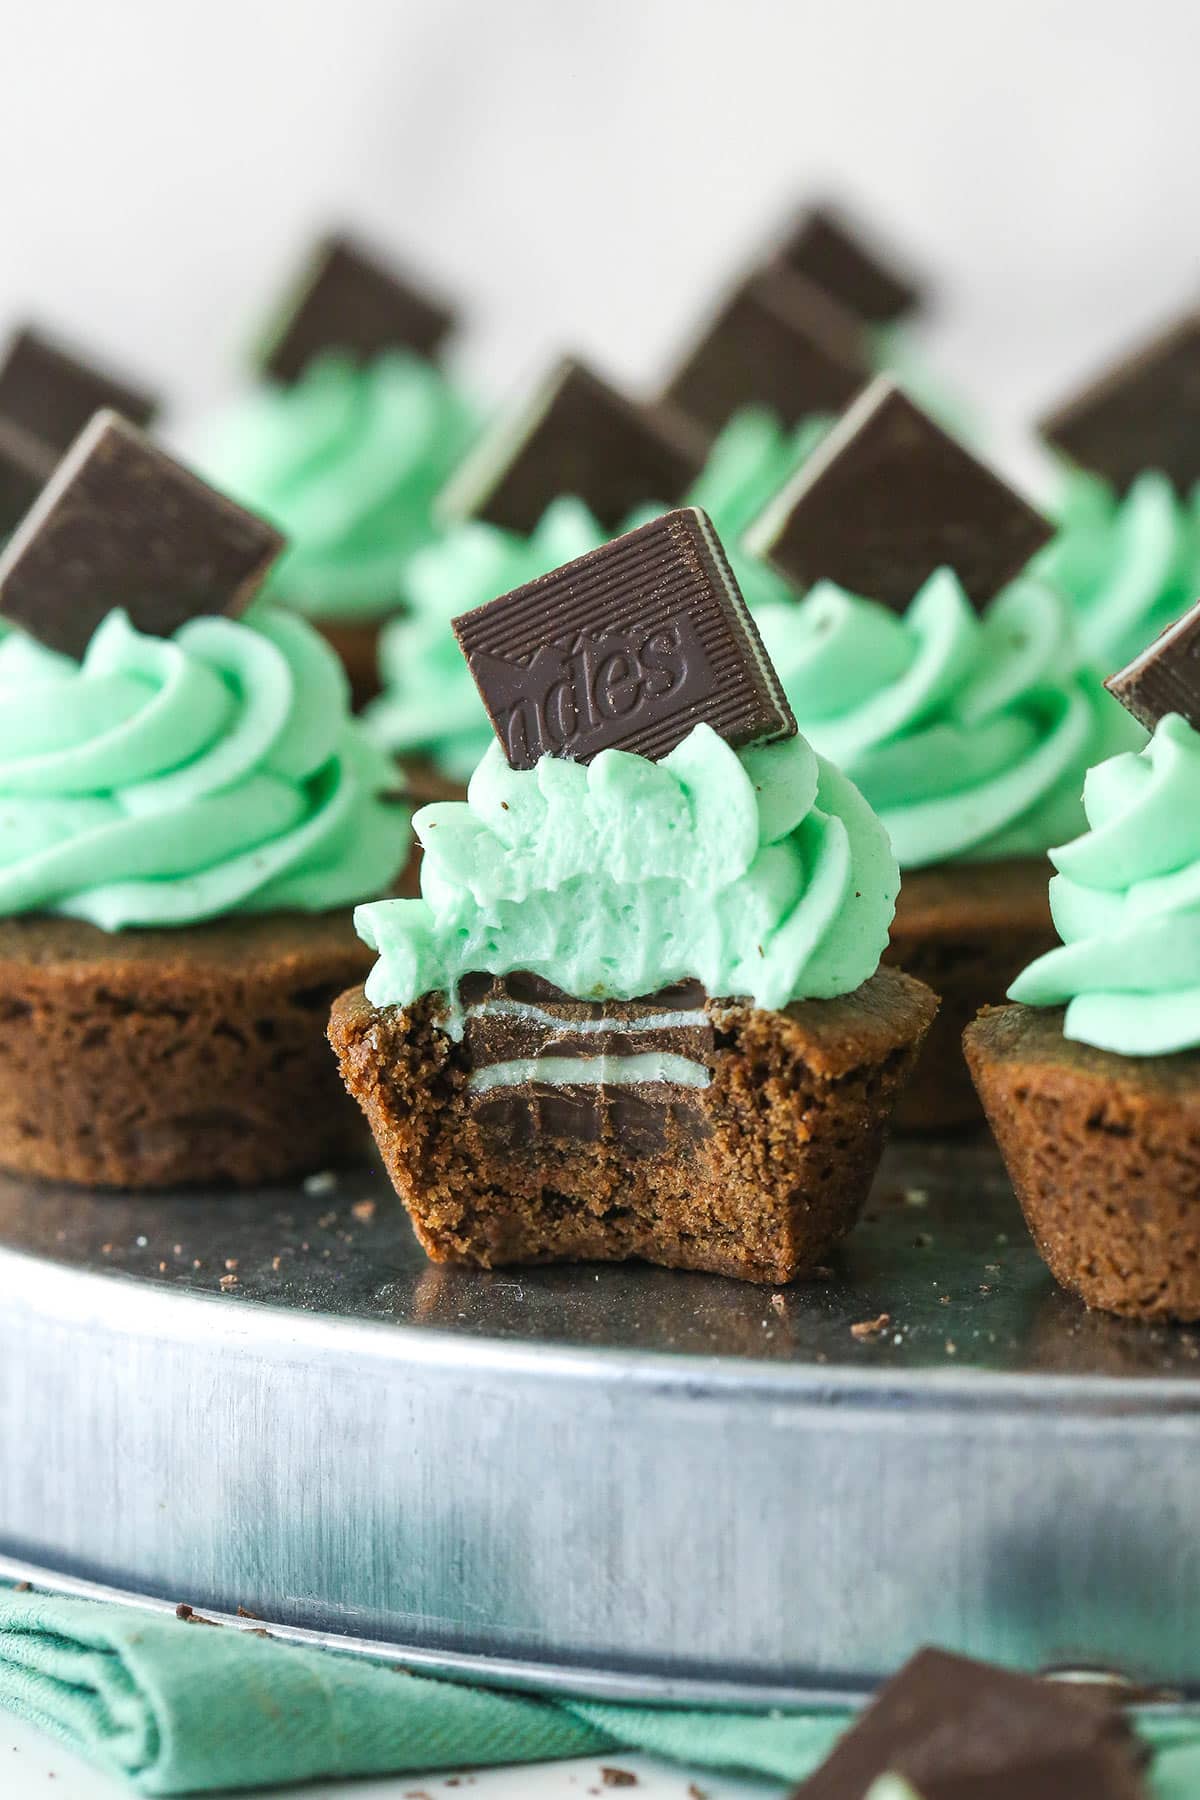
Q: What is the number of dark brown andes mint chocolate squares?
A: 12